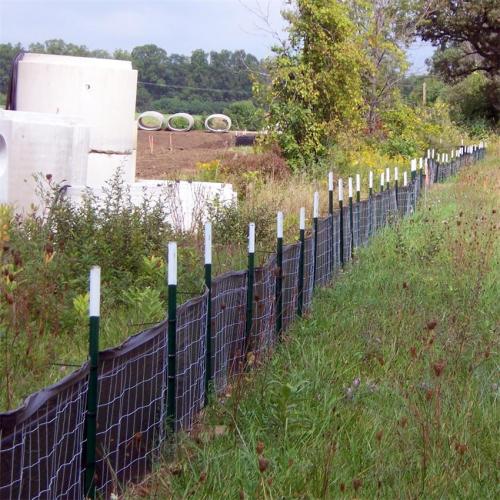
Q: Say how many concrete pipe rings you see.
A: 3